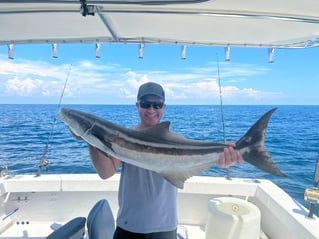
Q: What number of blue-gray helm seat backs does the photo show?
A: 2